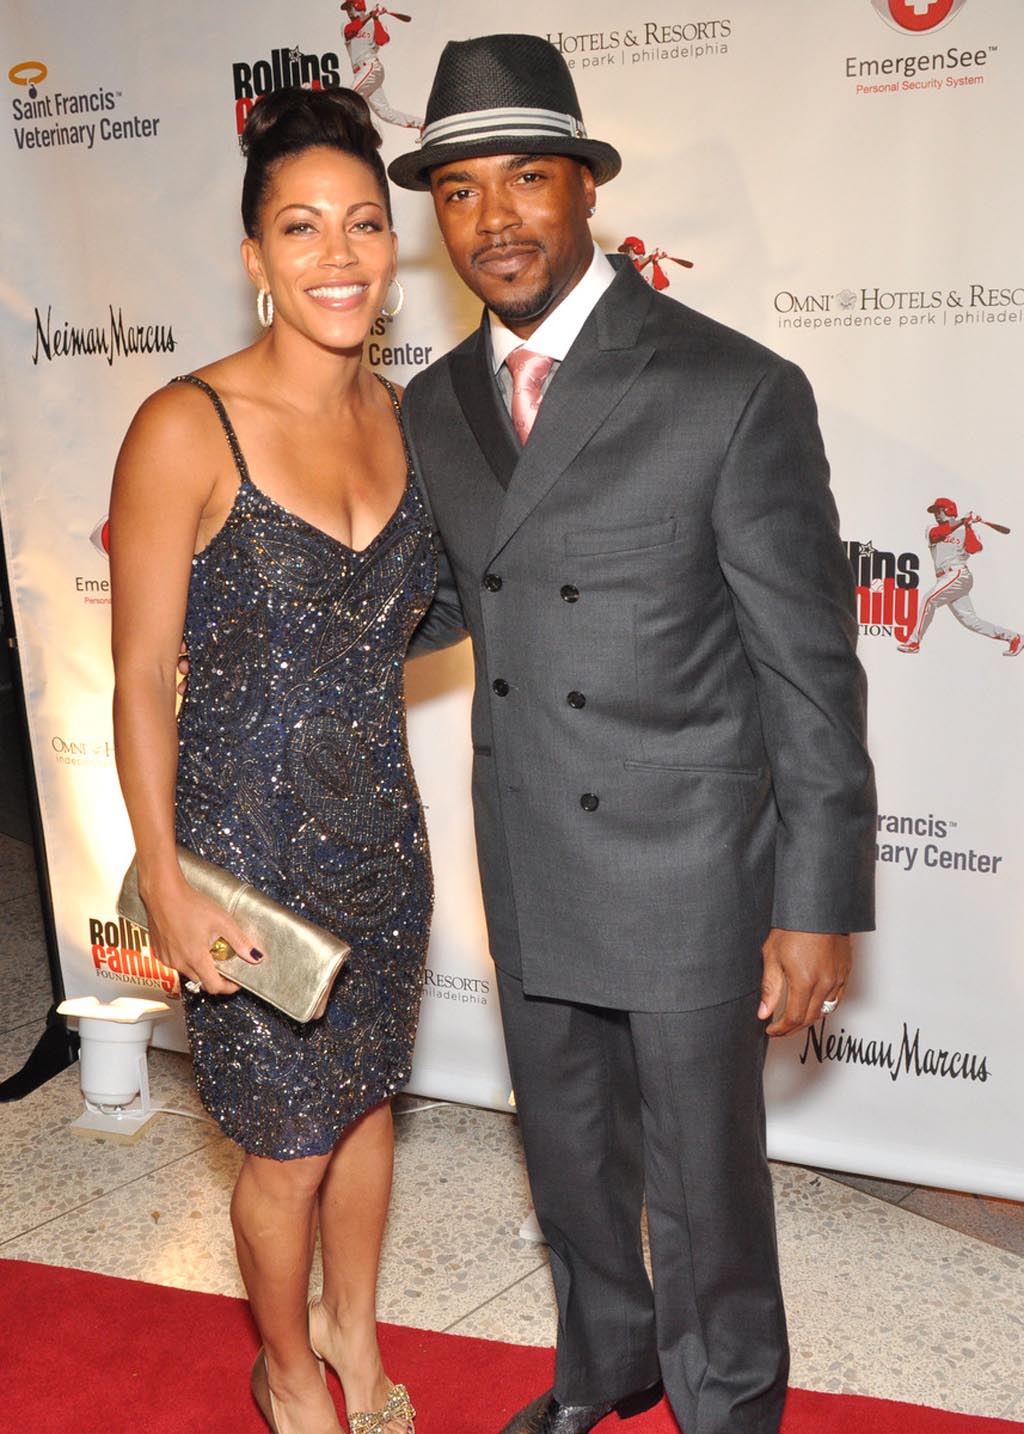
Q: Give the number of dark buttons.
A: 5